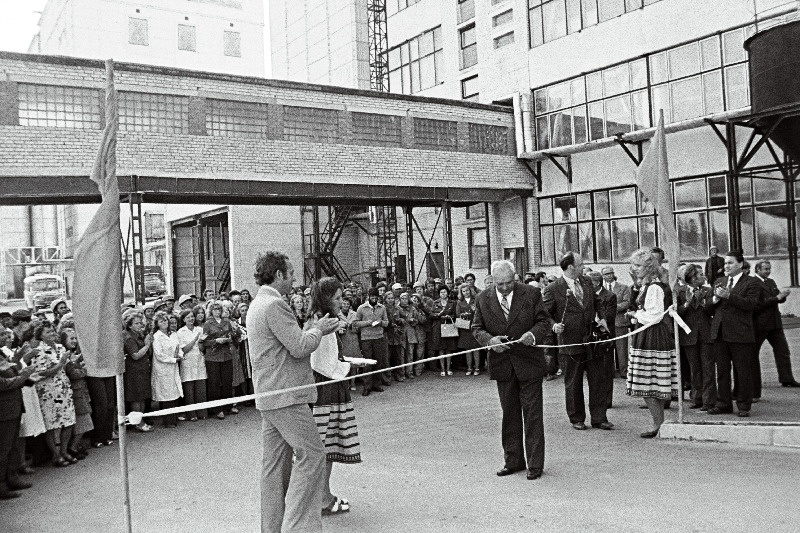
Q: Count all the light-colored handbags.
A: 2